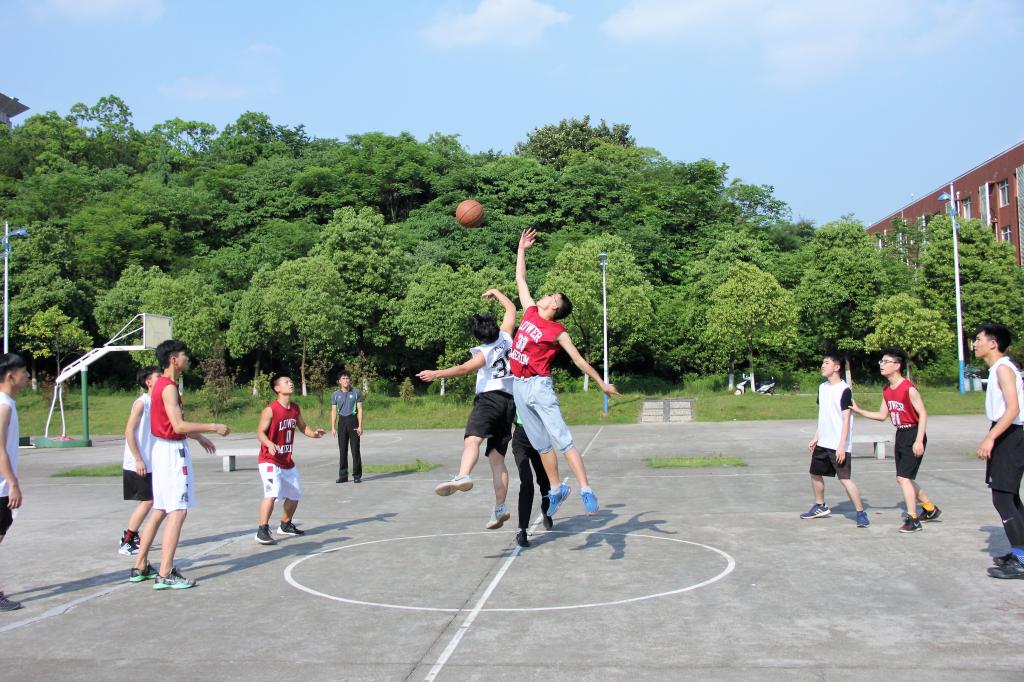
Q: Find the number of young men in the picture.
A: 11